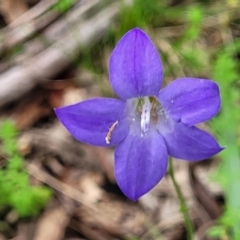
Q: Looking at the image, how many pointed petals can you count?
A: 5